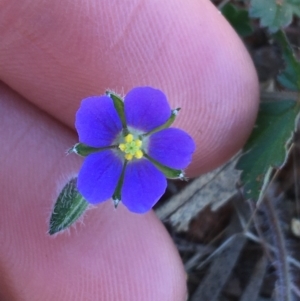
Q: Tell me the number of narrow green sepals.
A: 5